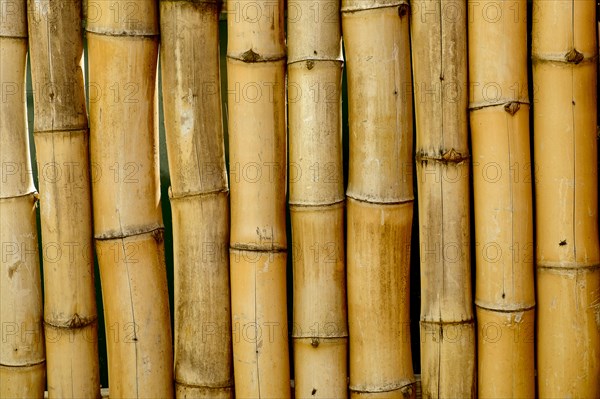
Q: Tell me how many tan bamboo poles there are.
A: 10